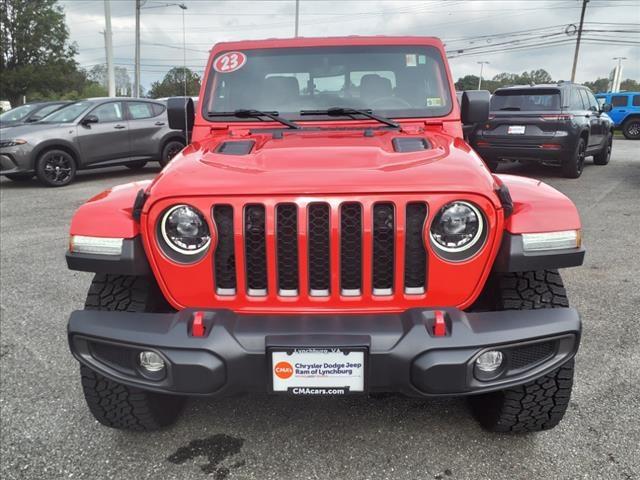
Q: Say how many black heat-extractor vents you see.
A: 2